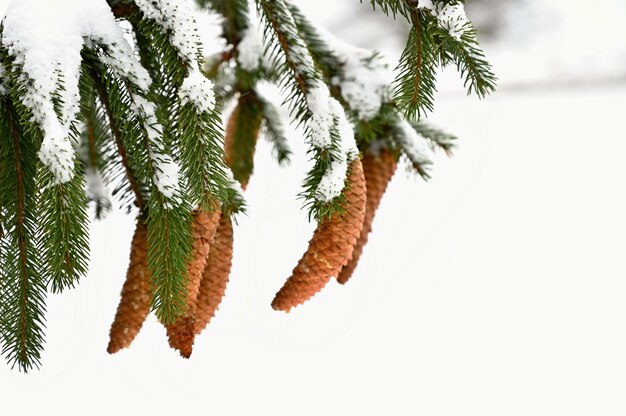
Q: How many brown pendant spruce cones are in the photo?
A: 6